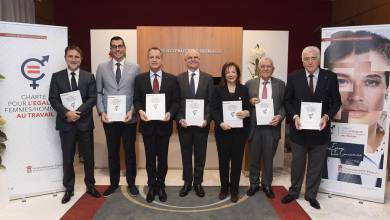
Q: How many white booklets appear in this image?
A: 7